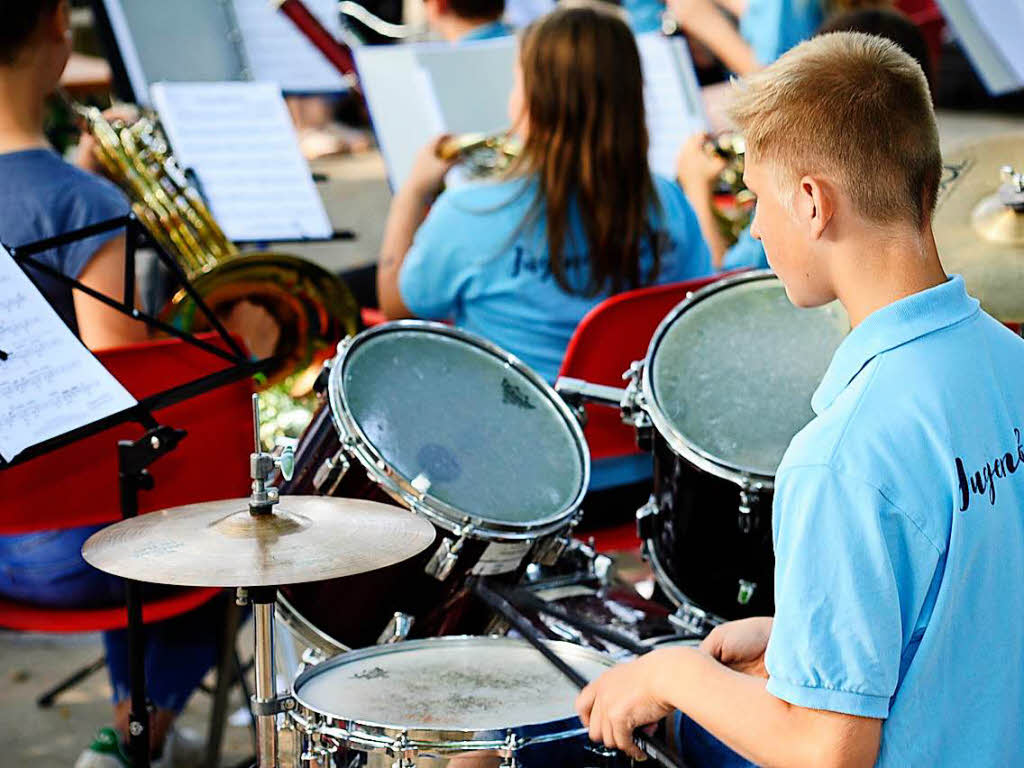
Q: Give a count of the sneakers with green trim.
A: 1